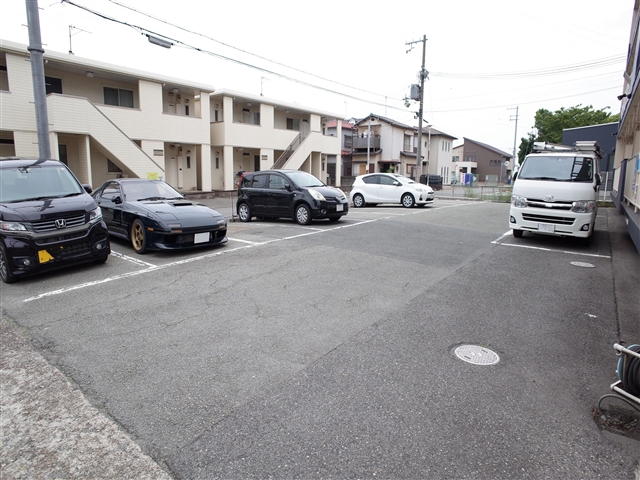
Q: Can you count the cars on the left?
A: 4